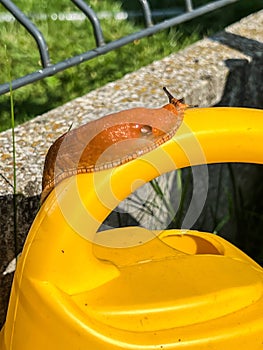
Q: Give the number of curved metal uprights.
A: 4